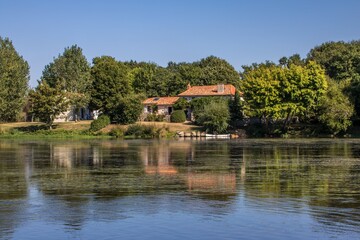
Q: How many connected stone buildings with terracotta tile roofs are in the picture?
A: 2